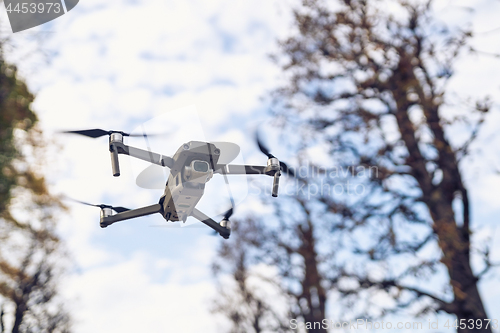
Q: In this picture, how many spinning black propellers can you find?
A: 4